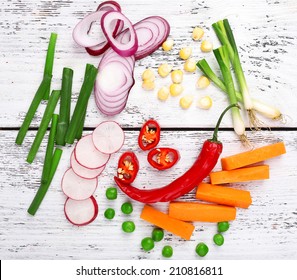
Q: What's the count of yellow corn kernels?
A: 14